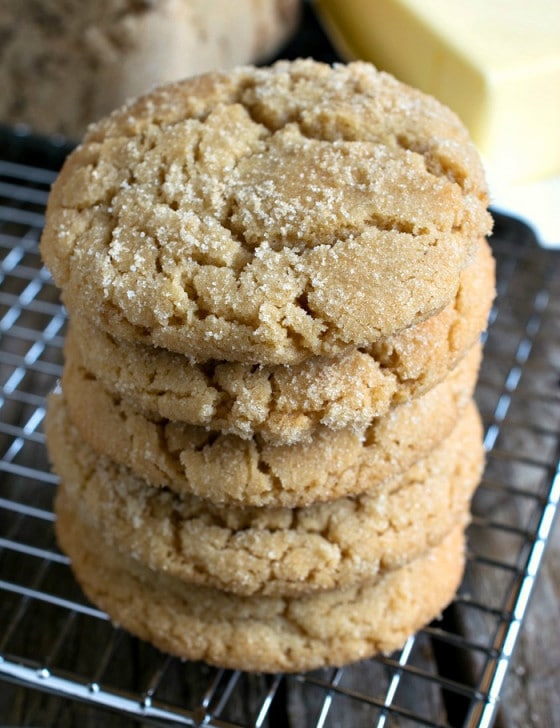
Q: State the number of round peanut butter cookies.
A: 5